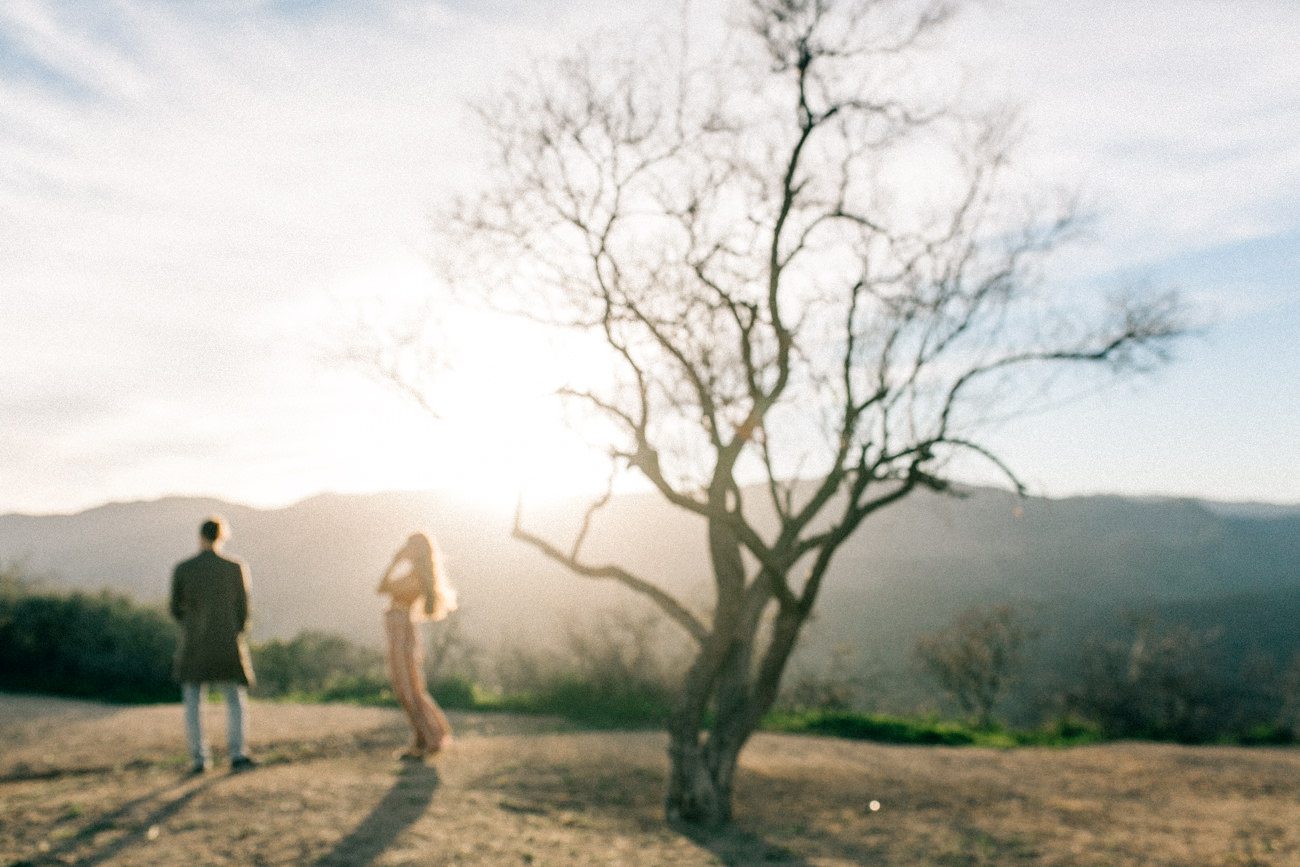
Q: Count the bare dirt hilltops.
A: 1